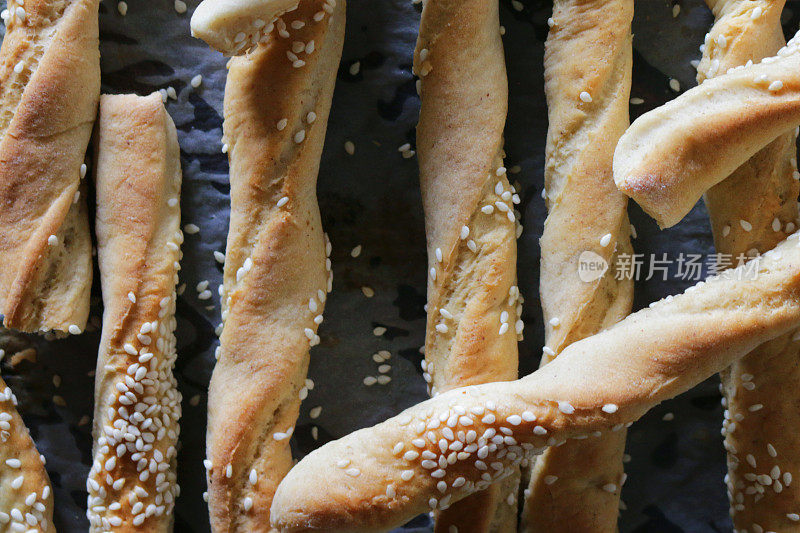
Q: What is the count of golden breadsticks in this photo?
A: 10